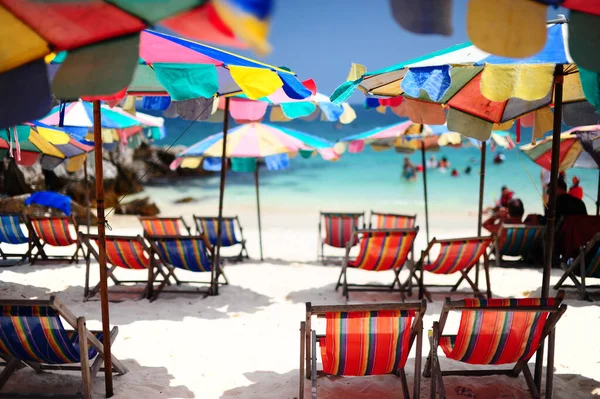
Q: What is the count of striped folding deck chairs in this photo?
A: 15